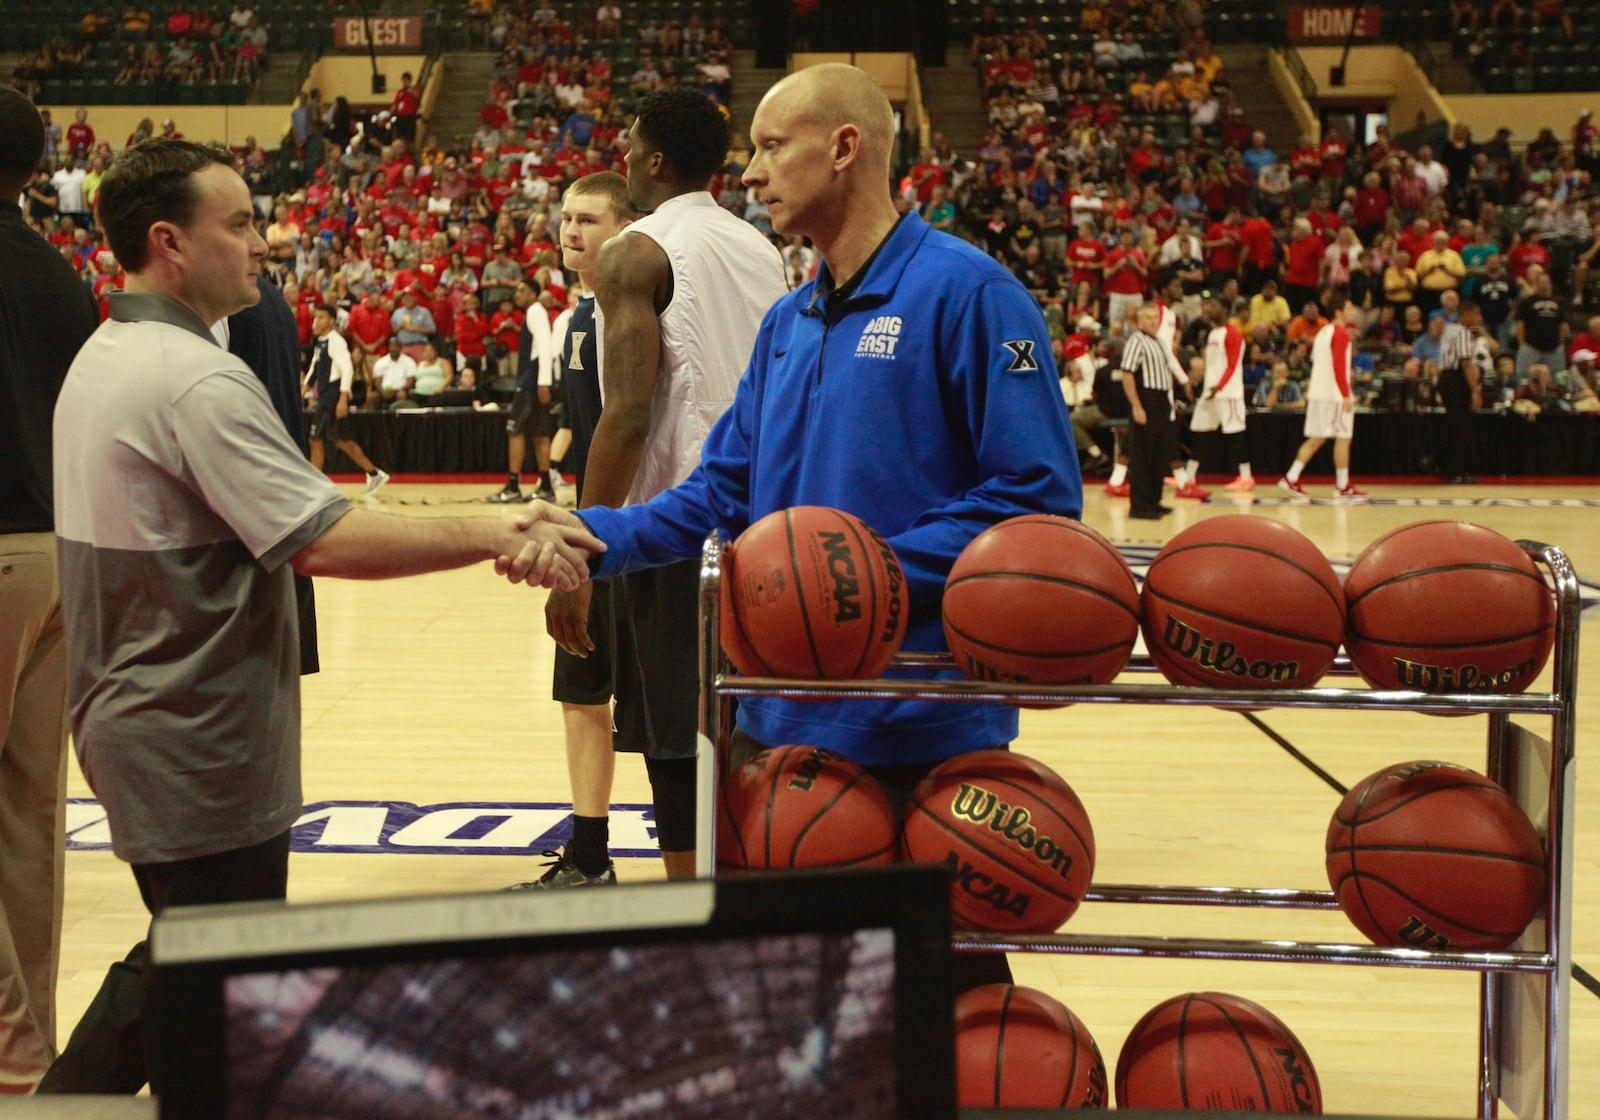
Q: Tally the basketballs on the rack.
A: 9